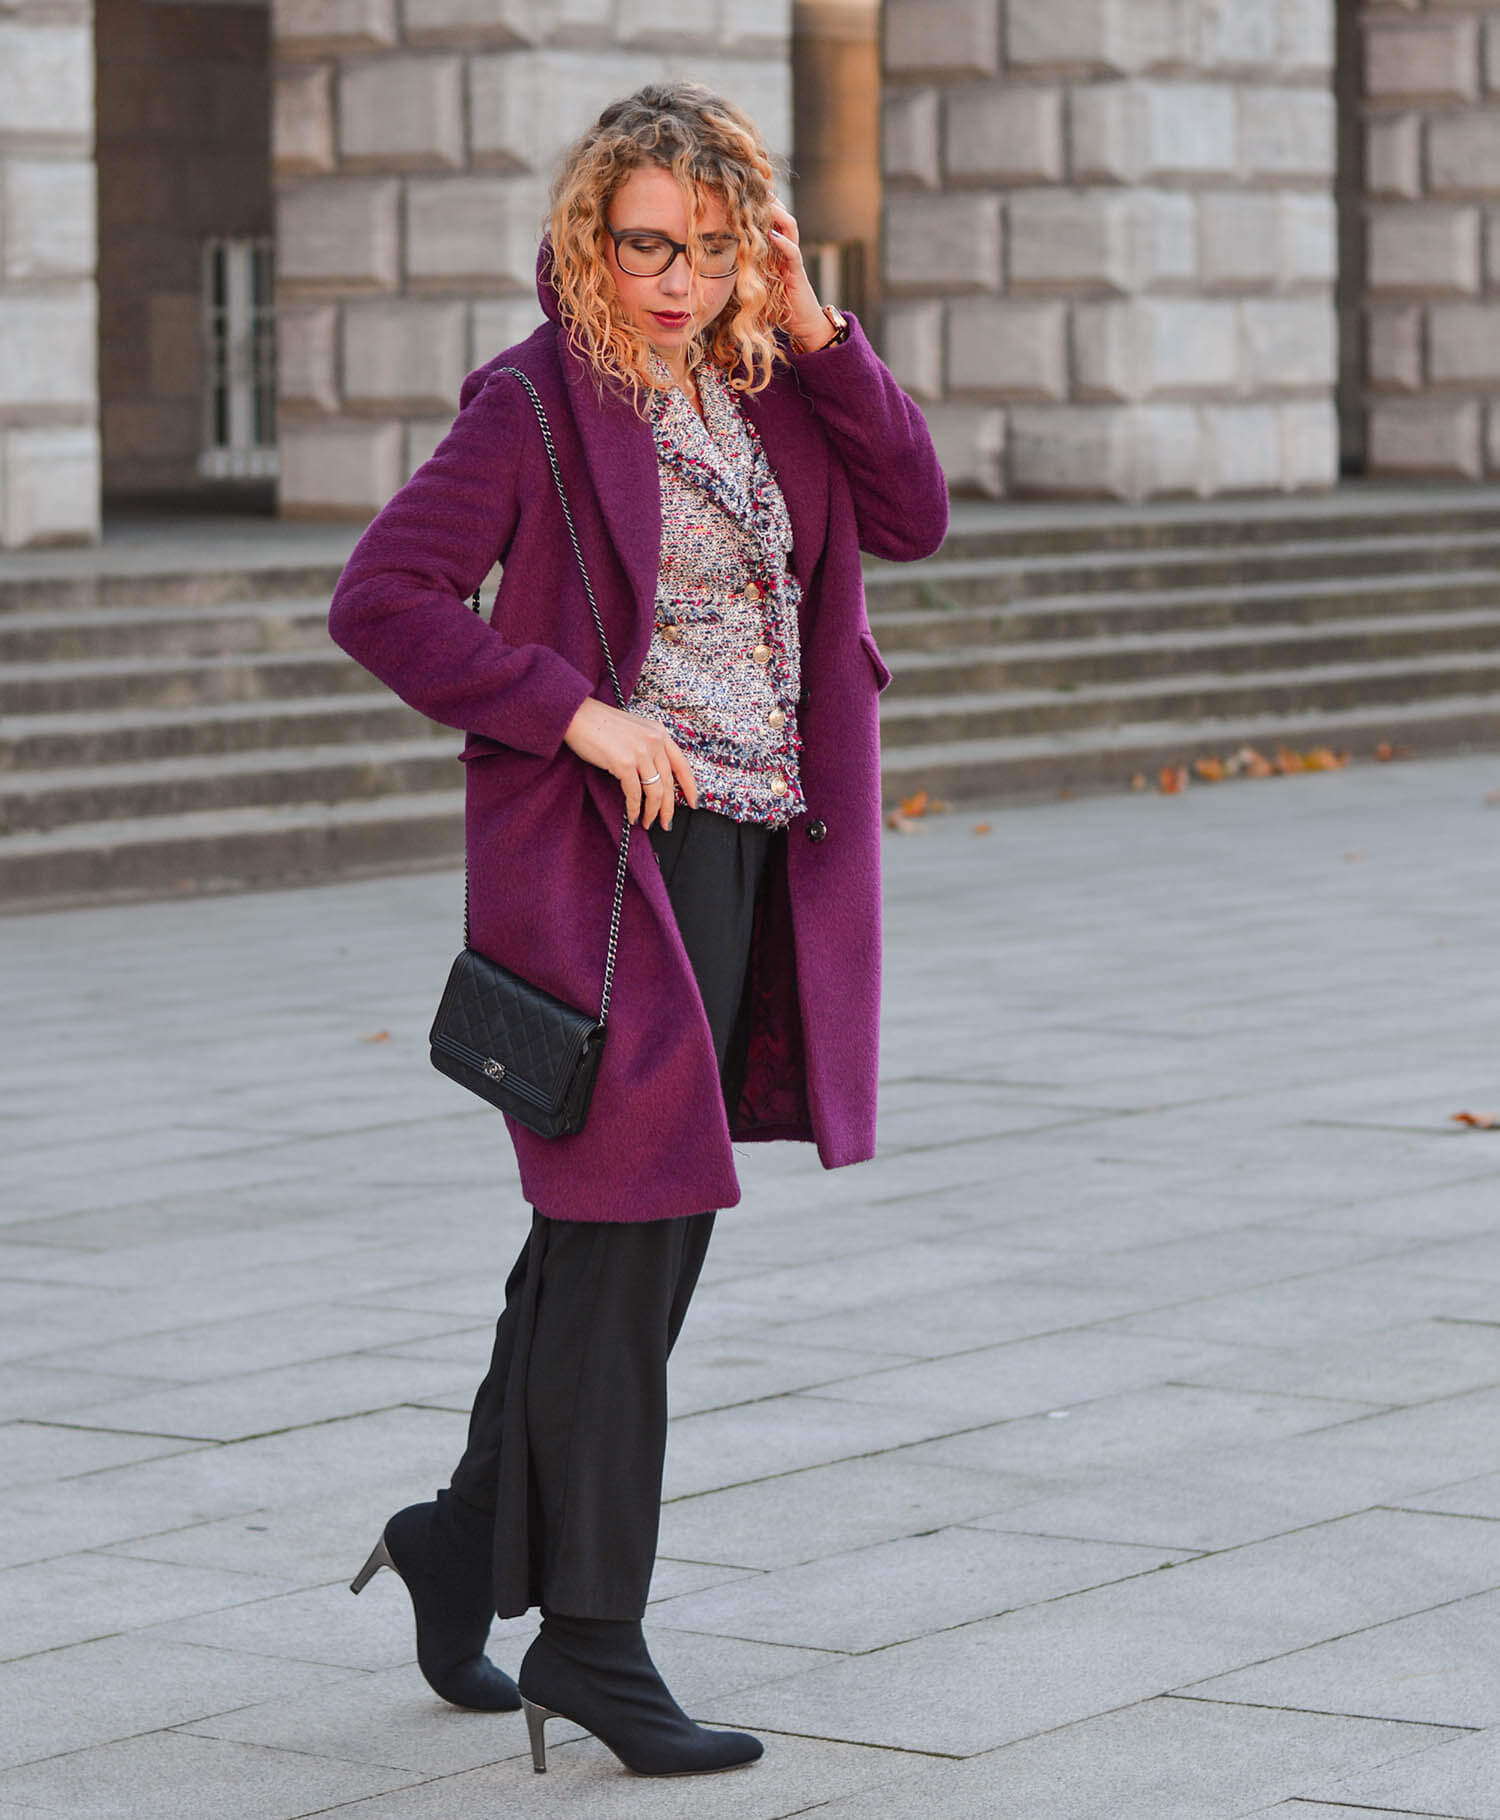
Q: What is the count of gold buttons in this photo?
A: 5